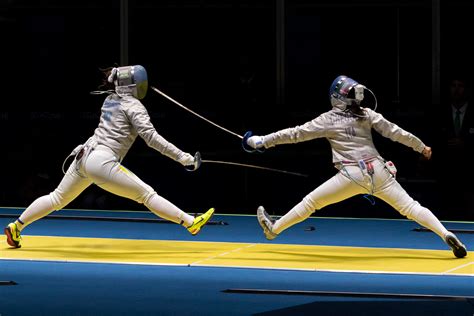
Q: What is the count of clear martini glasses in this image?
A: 0